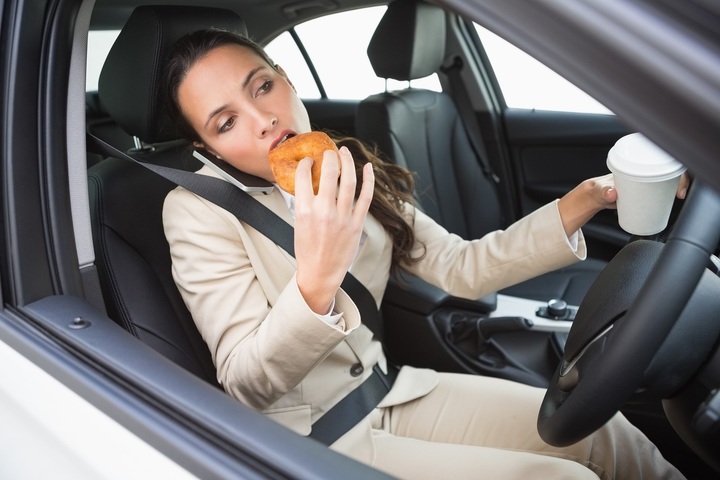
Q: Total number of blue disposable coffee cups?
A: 0